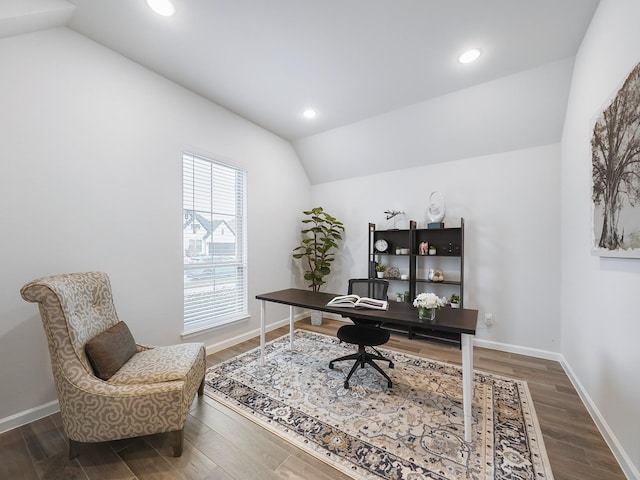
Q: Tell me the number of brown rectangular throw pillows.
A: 1